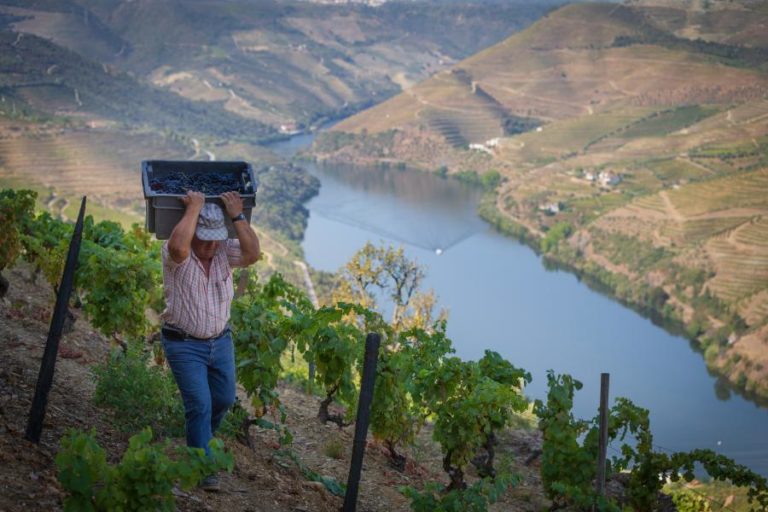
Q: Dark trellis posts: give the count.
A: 3